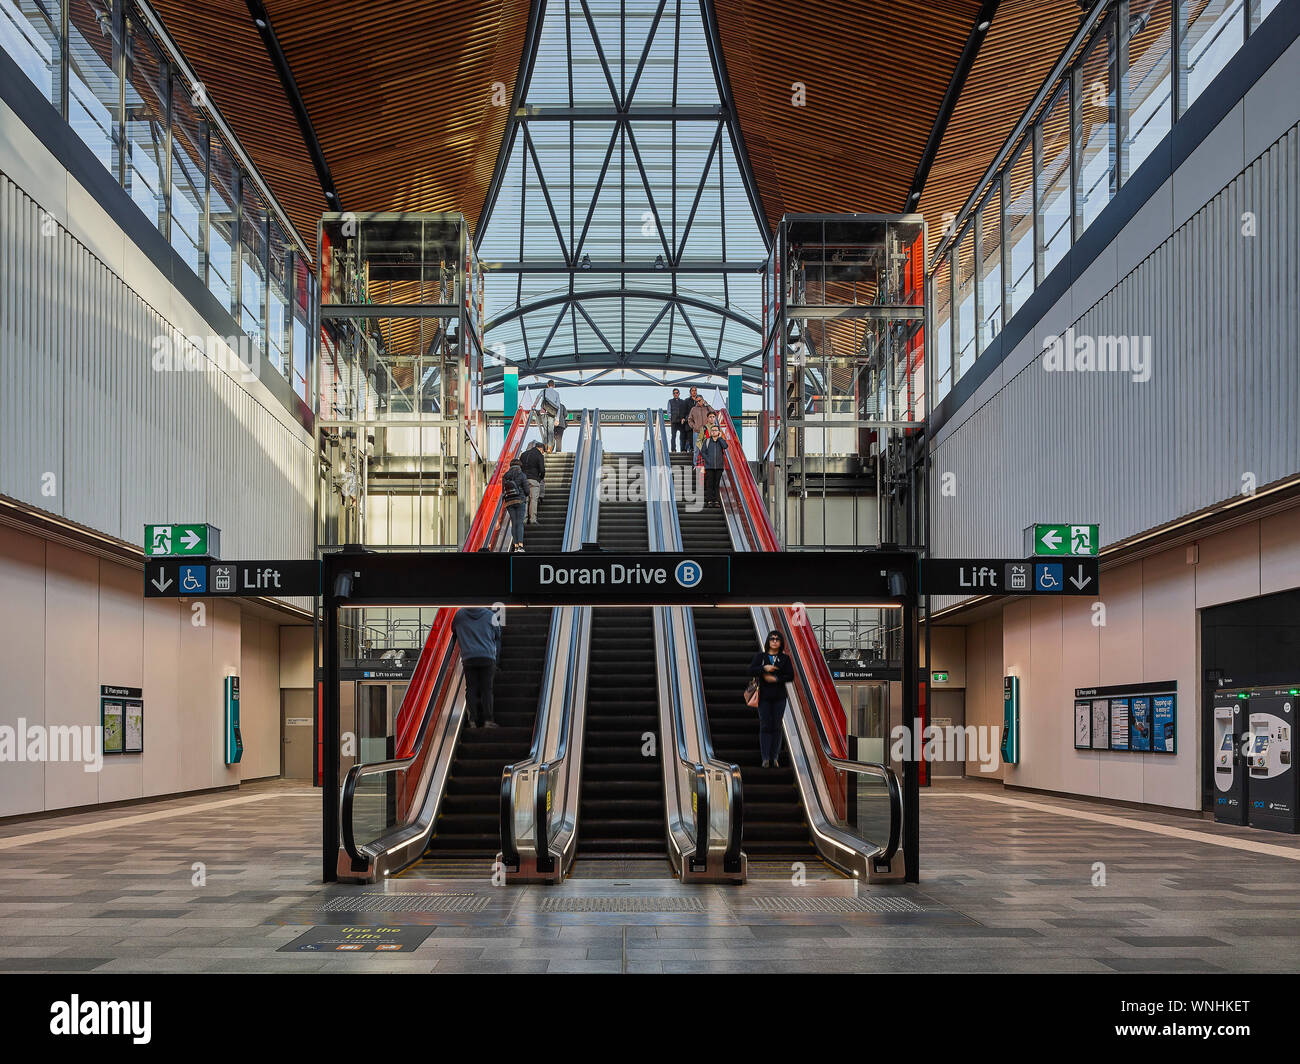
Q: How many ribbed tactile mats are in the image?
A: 3